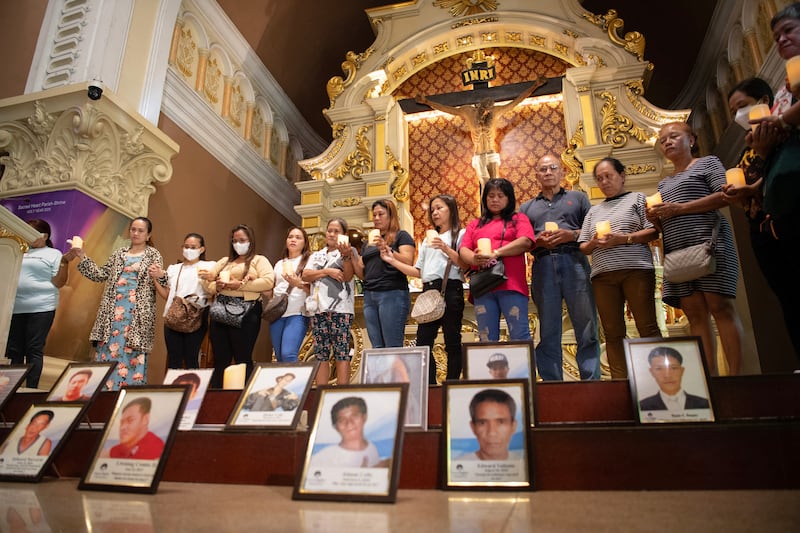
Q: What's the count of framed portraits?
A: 11